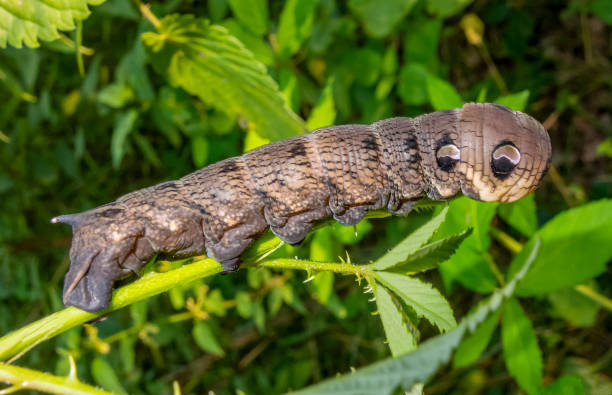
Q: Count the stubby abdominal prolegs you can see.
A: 4